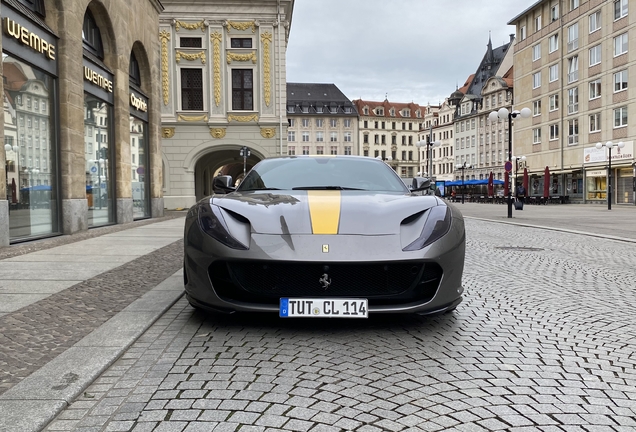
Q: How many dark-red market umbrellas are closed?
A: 4